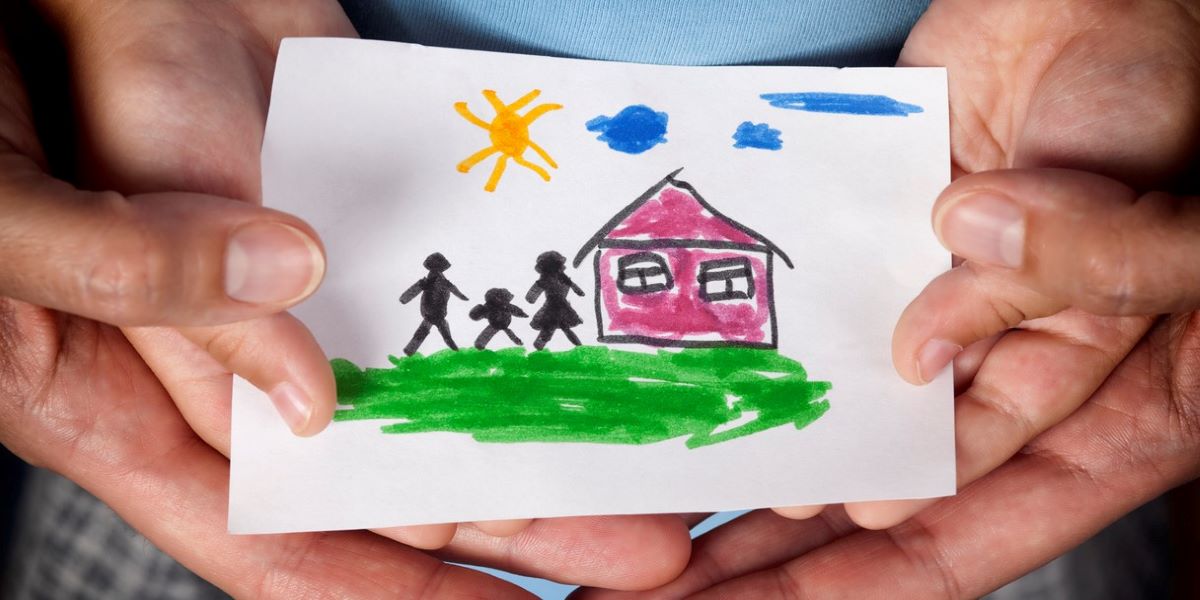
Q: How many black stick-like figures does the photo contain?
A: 3